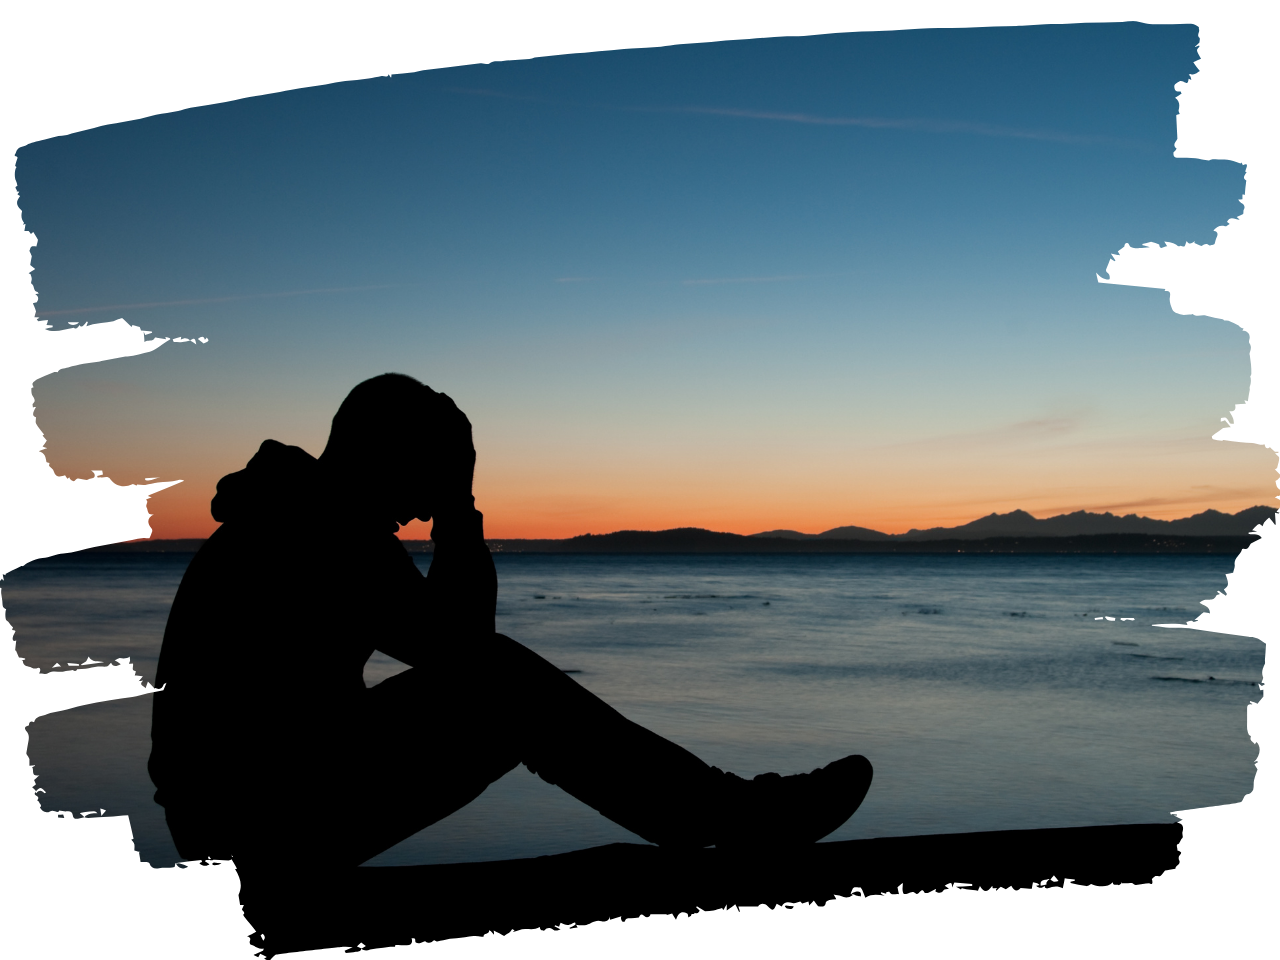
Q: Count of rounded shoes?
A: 1